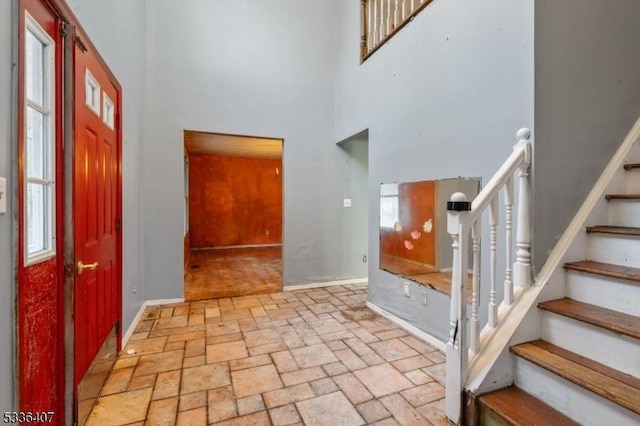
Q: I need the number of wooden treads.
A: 7